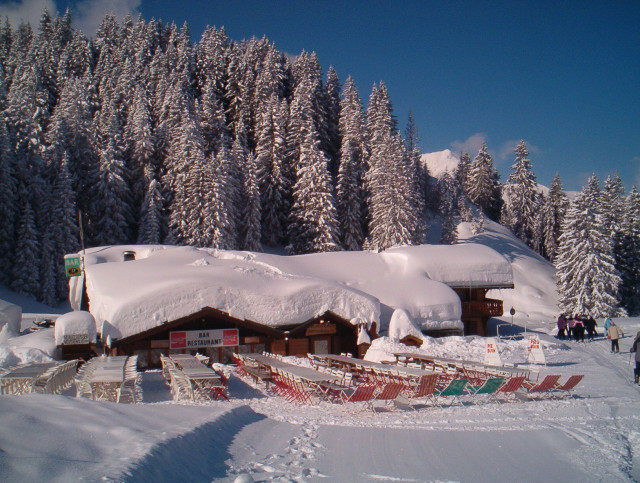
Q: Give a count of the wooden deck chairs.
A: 8